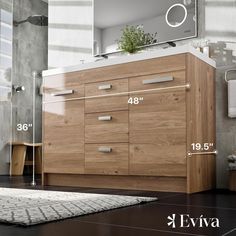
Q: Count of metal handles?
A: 5